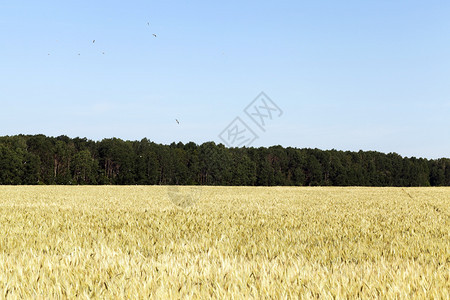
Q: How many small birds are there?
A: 7